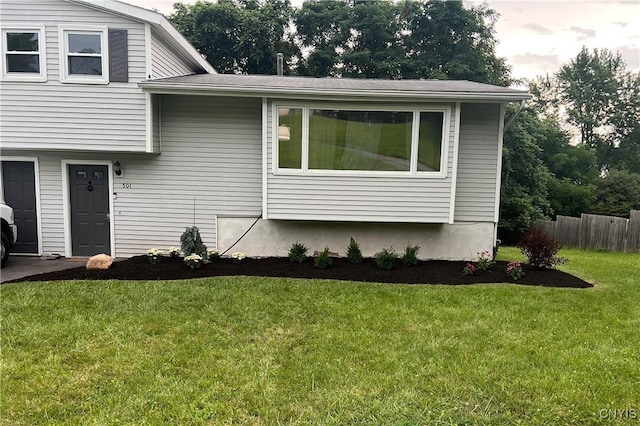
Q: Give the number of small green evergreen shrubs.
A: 5